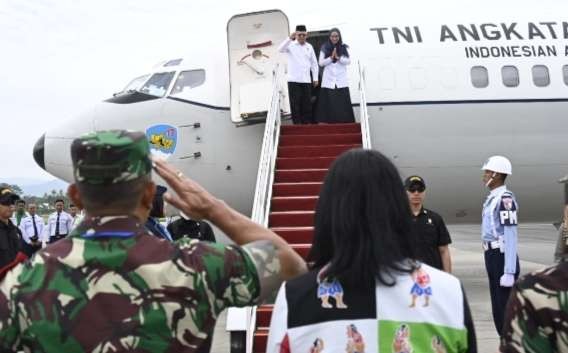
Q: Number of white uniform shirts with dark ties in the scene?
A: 2